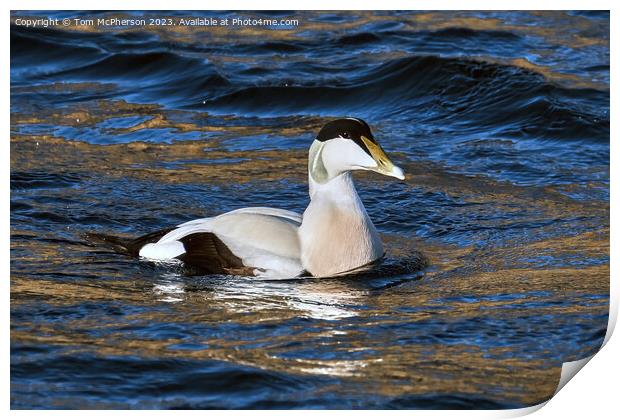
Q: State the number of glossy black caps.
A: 1